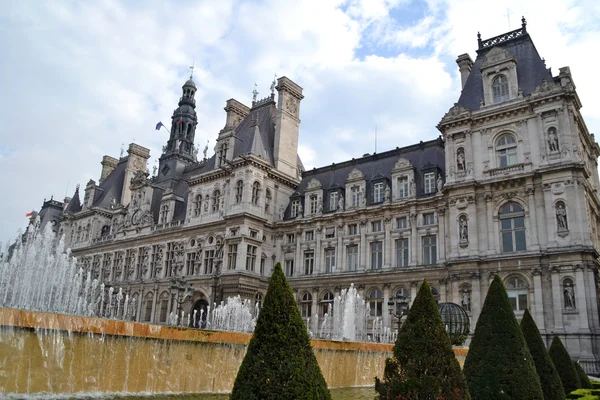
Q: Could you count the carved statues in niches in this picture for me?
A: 6